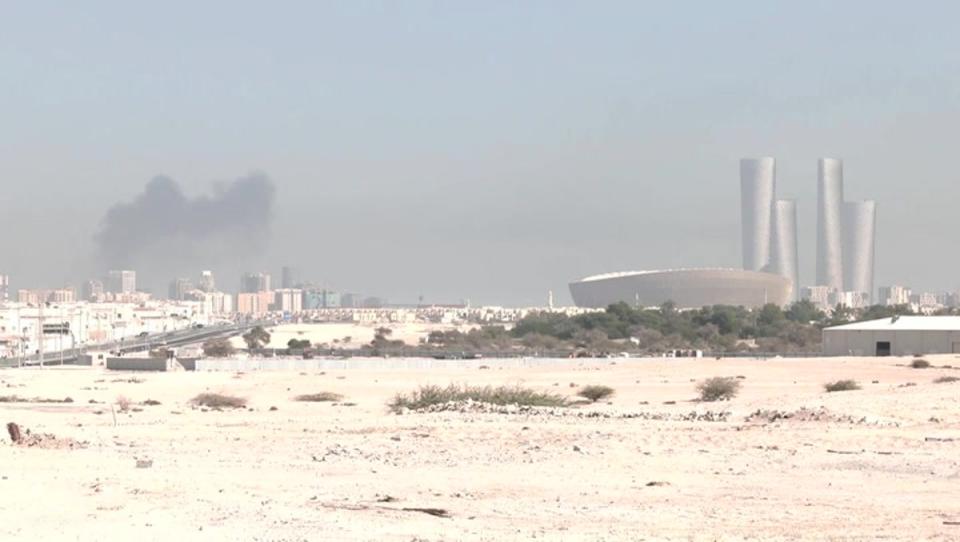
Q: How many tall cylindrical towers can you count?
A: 4